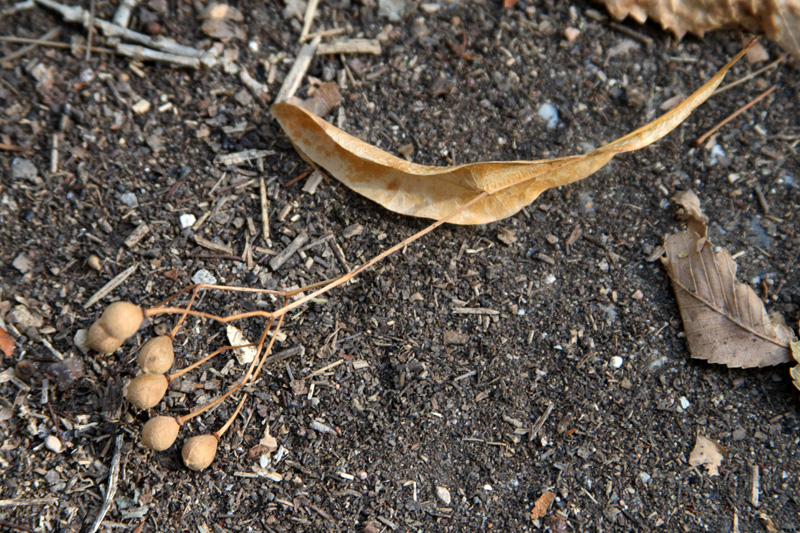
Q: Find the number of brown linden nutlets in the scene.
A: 6